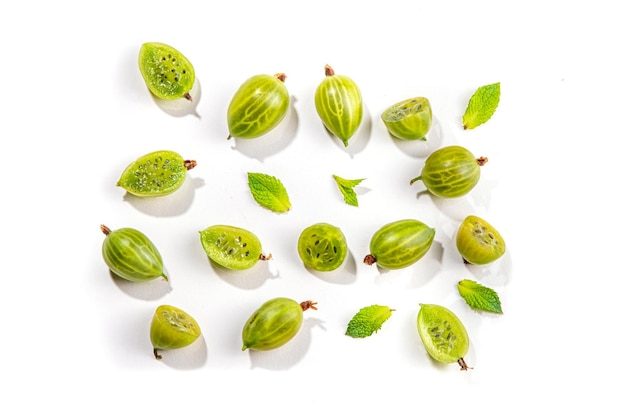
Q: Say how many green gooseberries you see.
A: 14